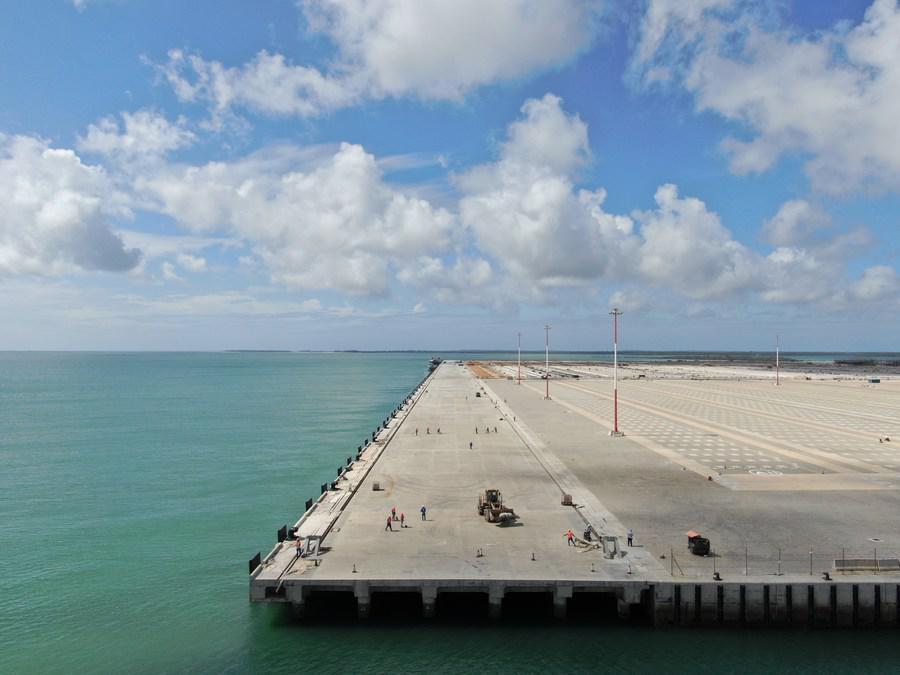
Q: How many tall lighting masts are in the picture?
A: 4